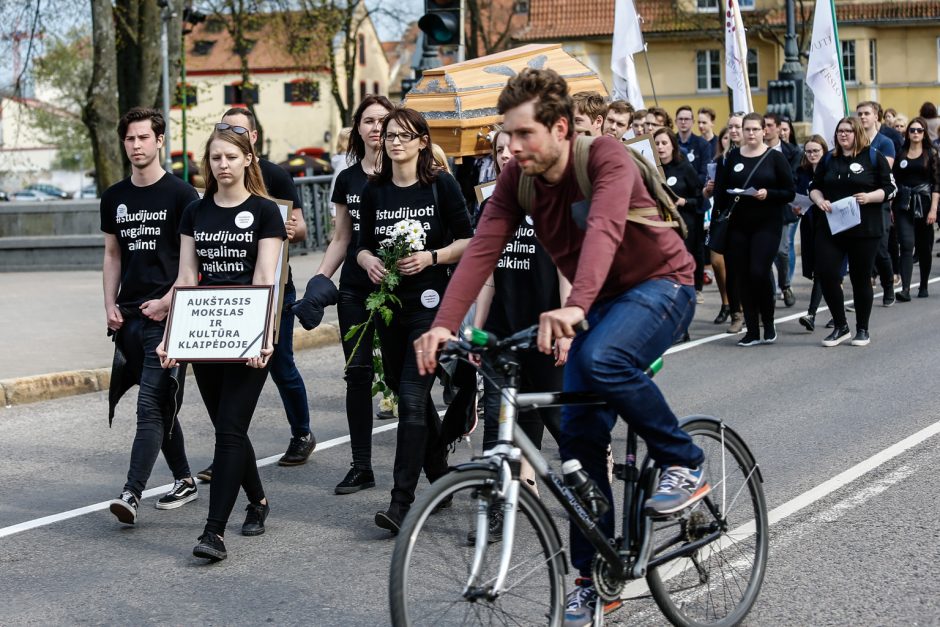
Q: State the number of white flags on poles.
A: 3